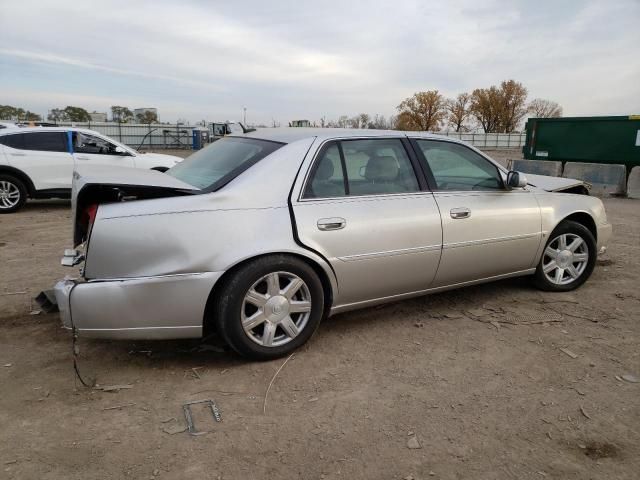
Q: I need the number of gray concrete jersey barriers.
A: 3